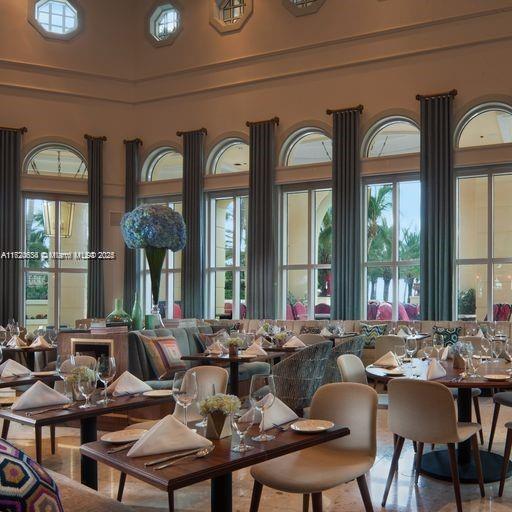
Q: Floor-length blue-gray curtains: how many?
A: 7